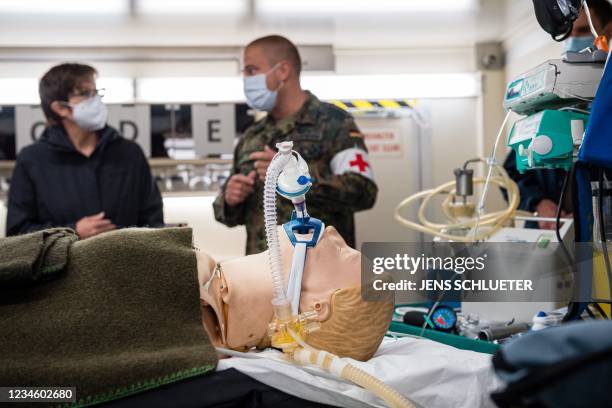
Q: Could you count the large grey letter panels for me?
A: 3